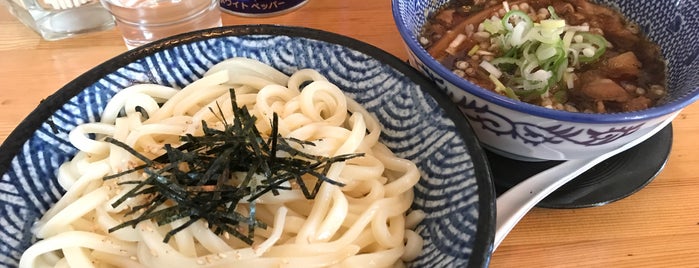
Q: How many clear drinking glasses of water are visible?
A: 1